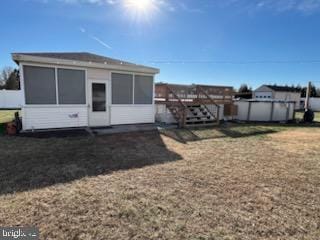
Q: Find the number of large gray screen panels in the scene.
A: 4